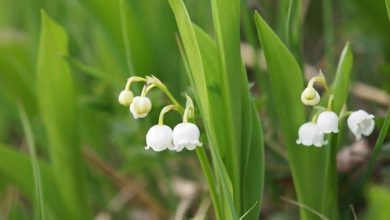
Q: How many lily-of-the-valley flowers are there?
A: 8